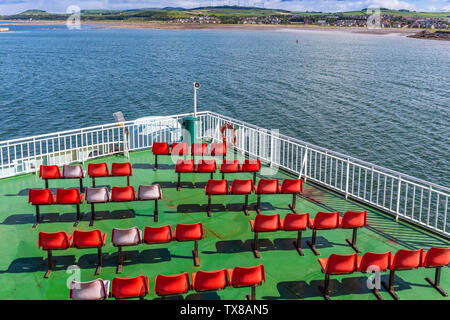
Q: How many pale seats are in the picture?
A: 5